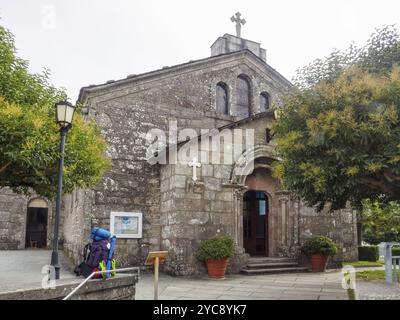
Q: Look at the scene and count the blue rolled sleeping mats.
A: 2